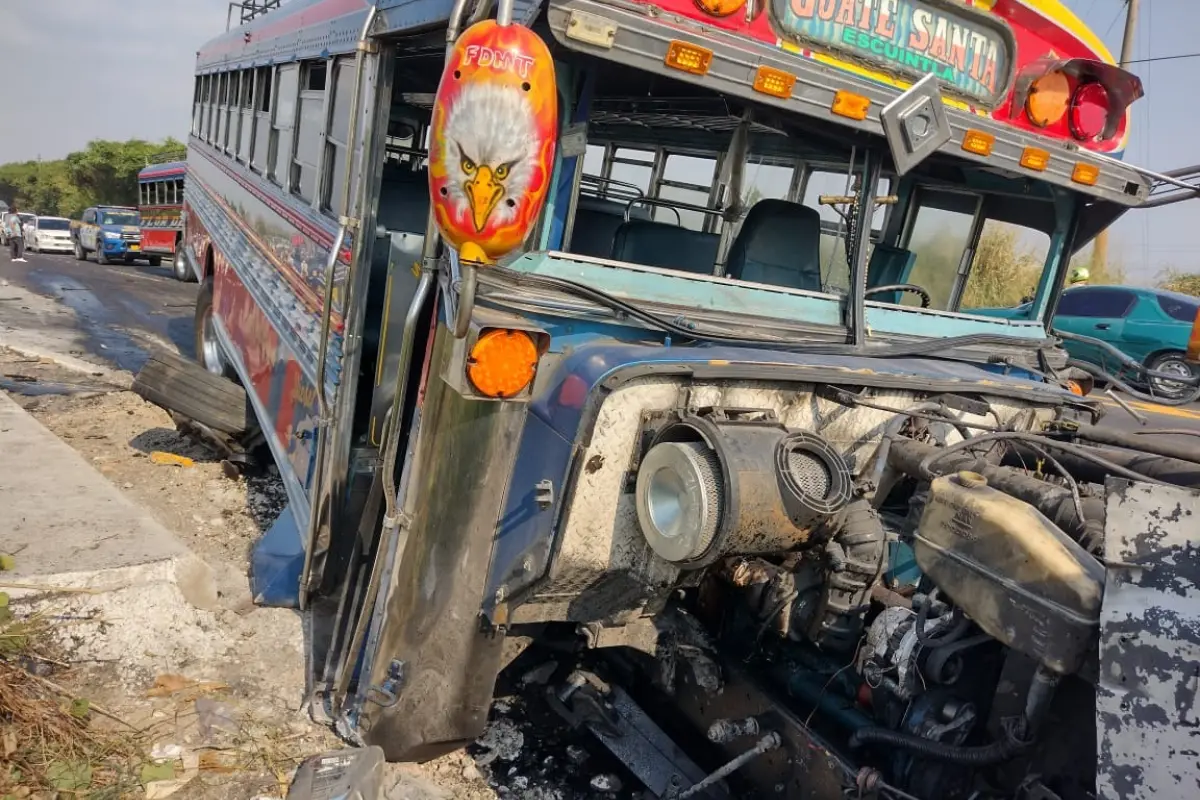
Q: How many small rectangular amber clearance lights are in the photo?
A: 6